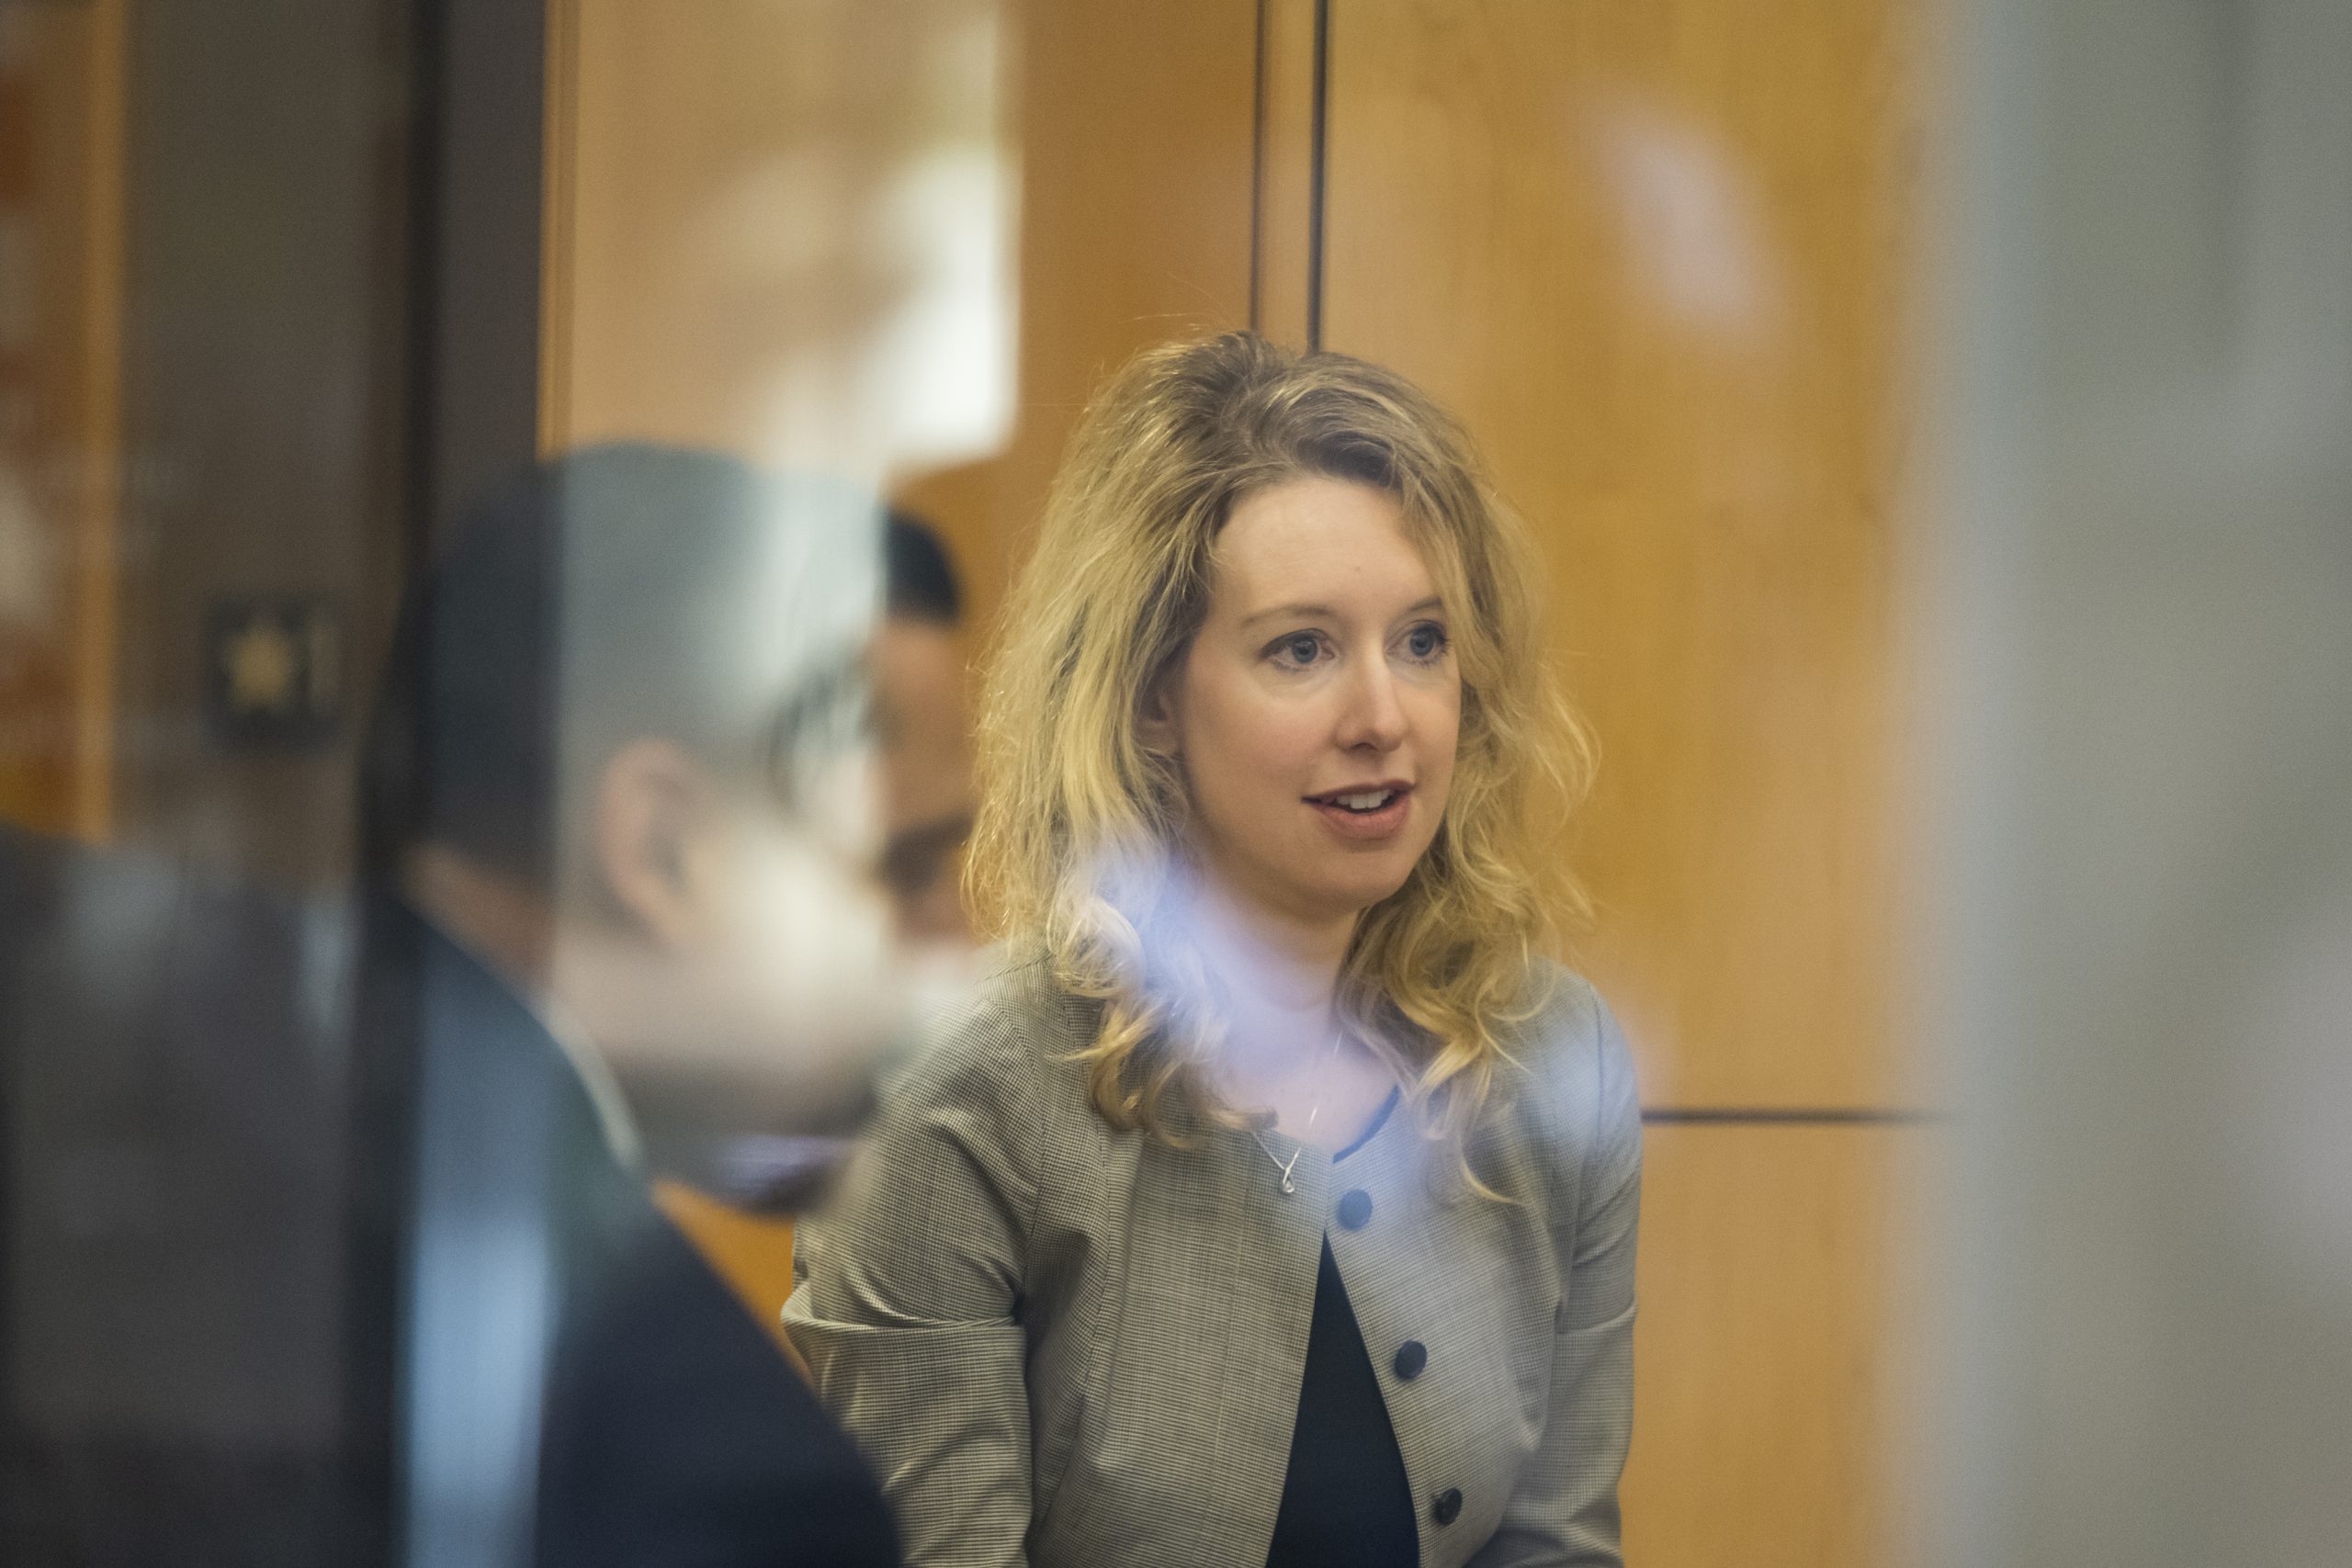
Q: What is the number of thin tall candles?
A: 0